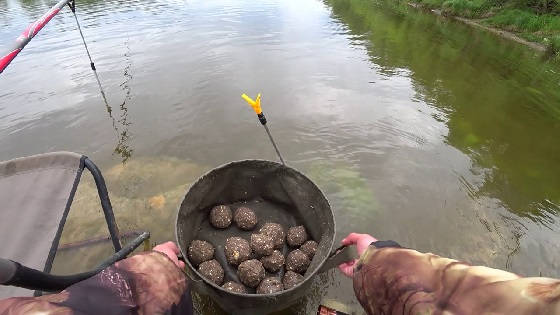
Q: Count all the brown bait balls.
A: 15